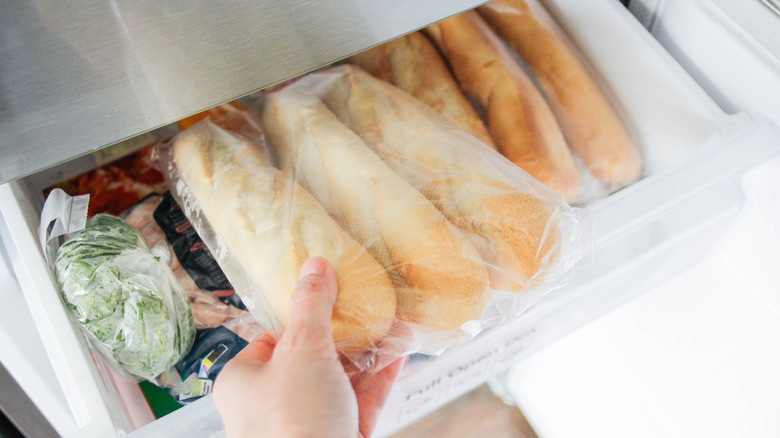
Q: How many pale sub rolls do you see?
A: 3